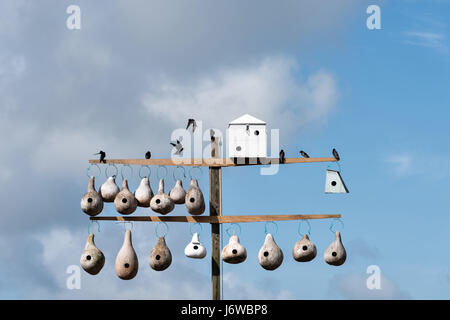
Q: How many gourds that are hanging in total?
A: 15